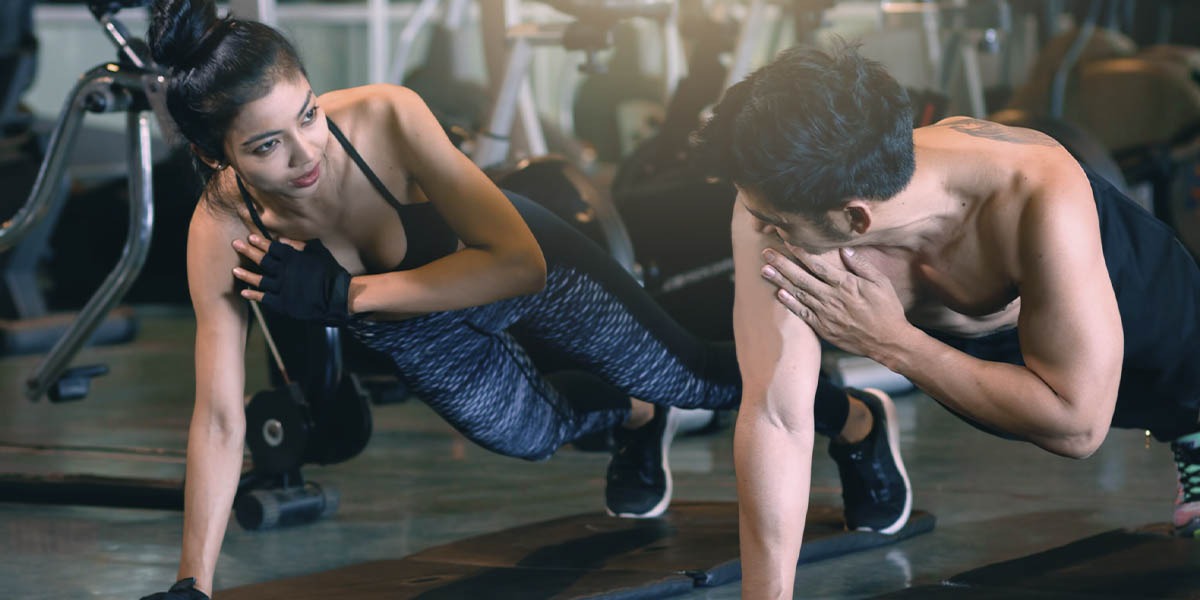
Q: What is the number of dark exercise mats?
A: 2